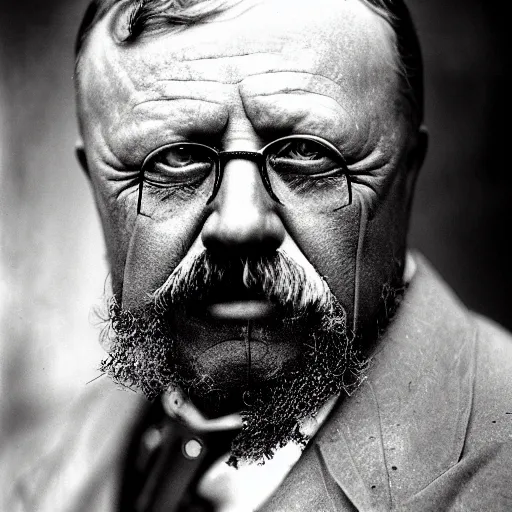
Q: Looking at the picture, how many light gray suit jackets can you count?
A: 1